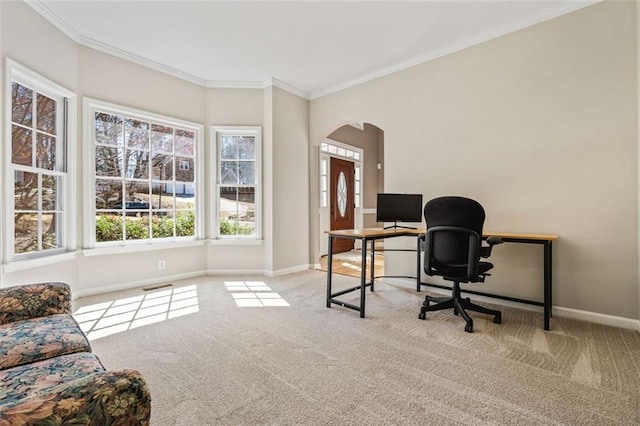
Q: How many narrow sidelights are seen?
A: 2